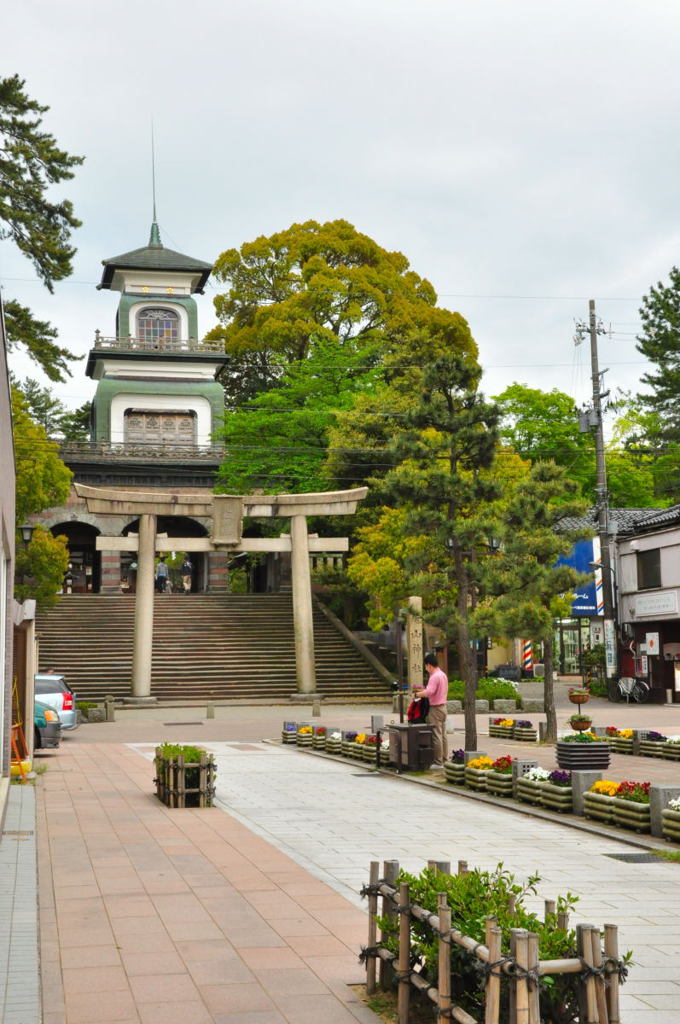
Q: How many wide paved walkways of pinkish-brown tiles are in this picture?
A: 1